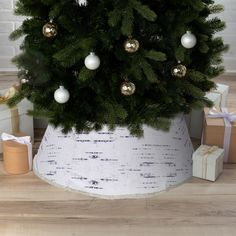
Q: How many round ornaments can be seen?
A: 7